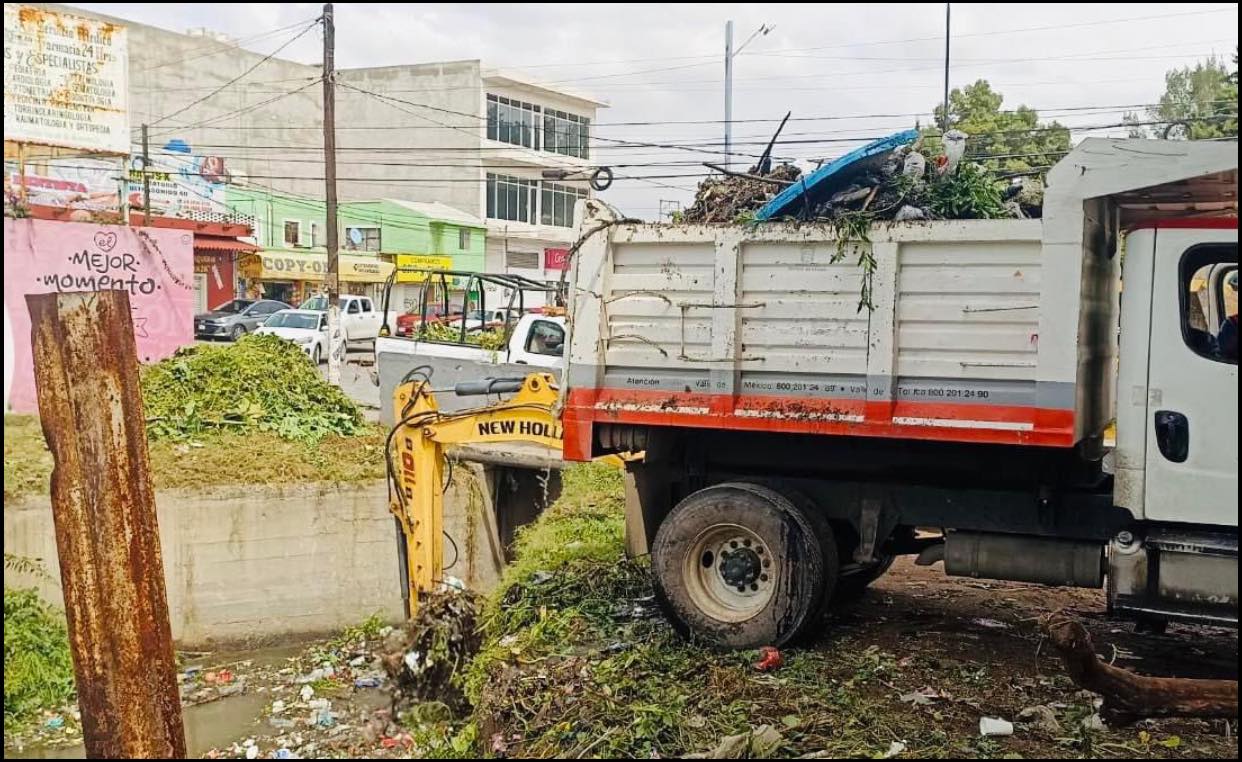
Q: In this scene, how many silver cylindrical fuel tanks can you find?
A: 1